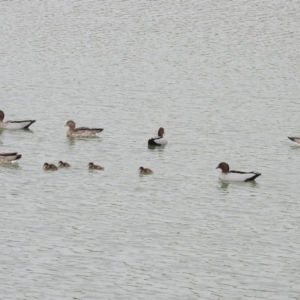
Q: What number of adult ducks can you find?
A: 6